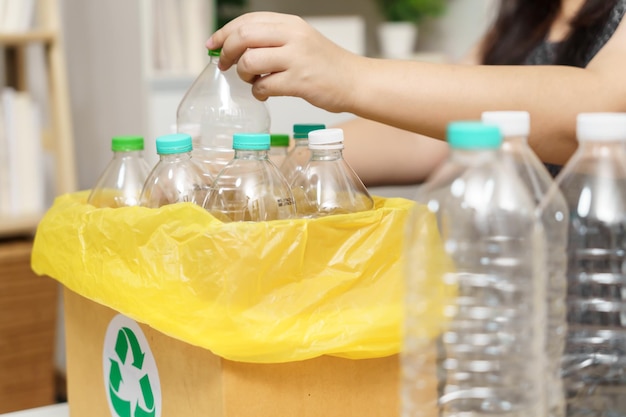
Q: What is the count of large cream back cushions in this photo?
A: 0